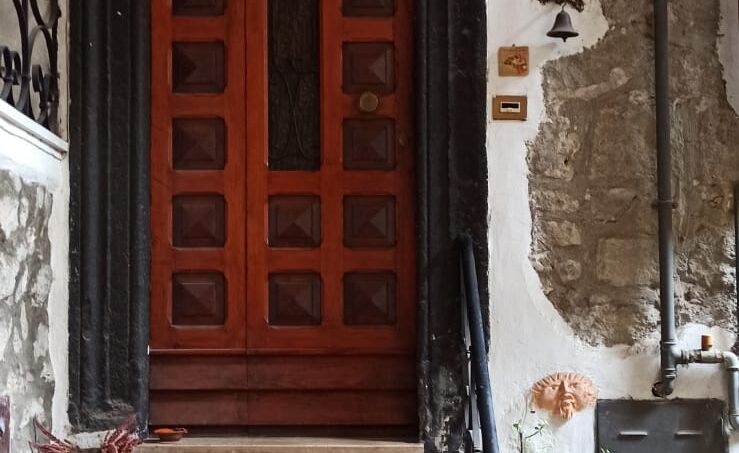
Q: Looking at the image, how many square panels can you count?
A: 12